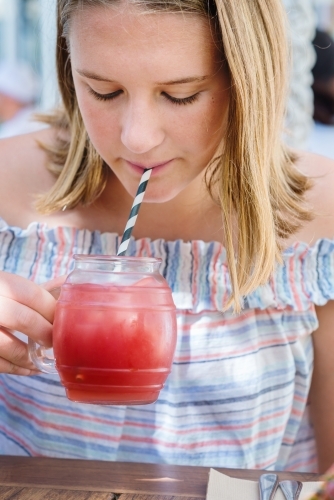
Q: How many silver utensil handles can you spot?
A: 2